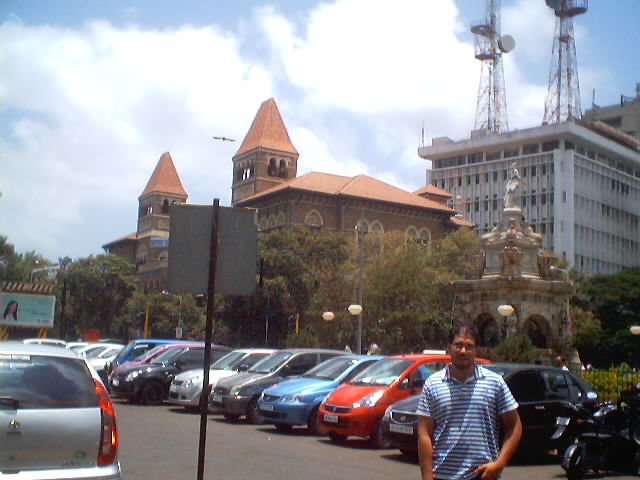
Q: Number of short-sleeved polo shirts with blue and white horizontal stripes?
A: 1